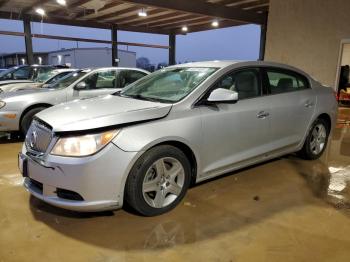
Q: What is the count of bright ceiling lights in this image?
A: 5